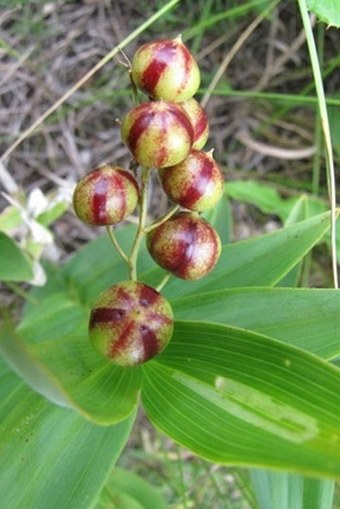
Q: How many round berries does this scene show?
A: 7